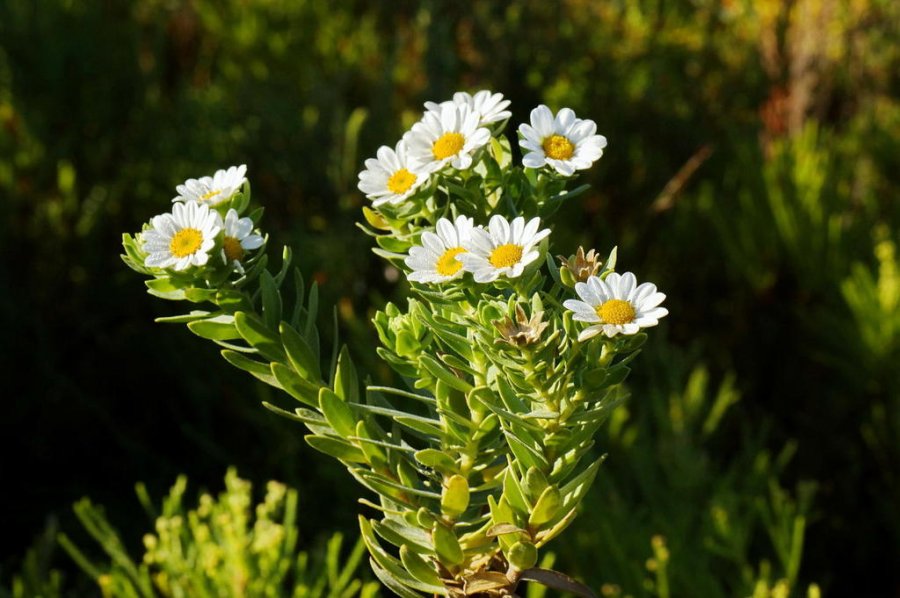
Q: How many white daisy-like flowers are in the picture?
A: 10